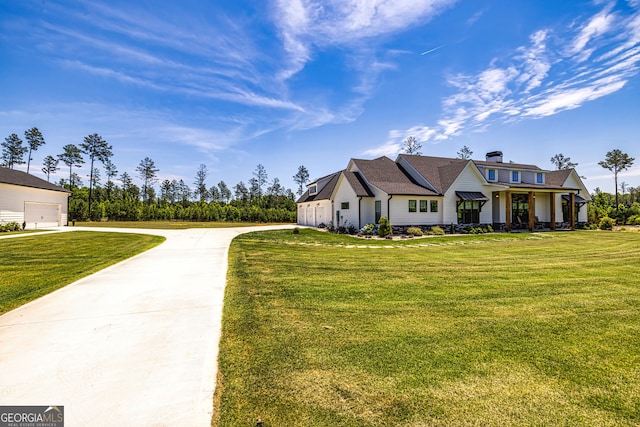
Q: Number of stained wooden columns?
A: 4